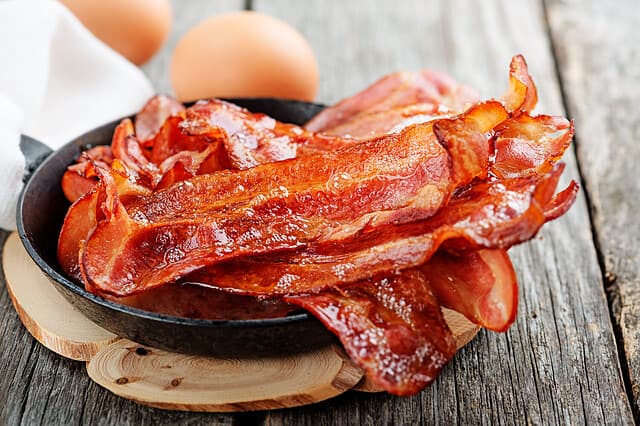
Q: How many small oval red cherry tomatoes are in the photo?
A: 0